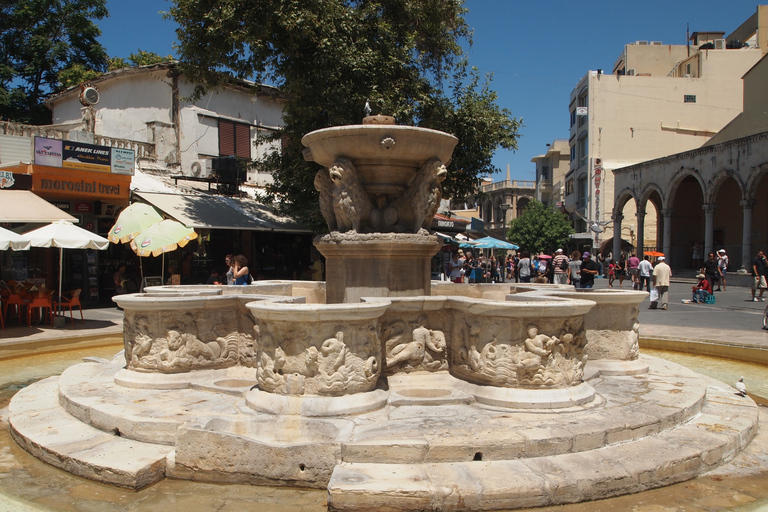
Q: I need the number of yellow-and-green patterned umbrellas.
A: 2